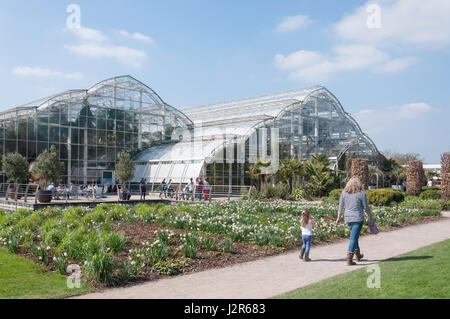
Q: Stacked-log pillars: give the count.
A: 3